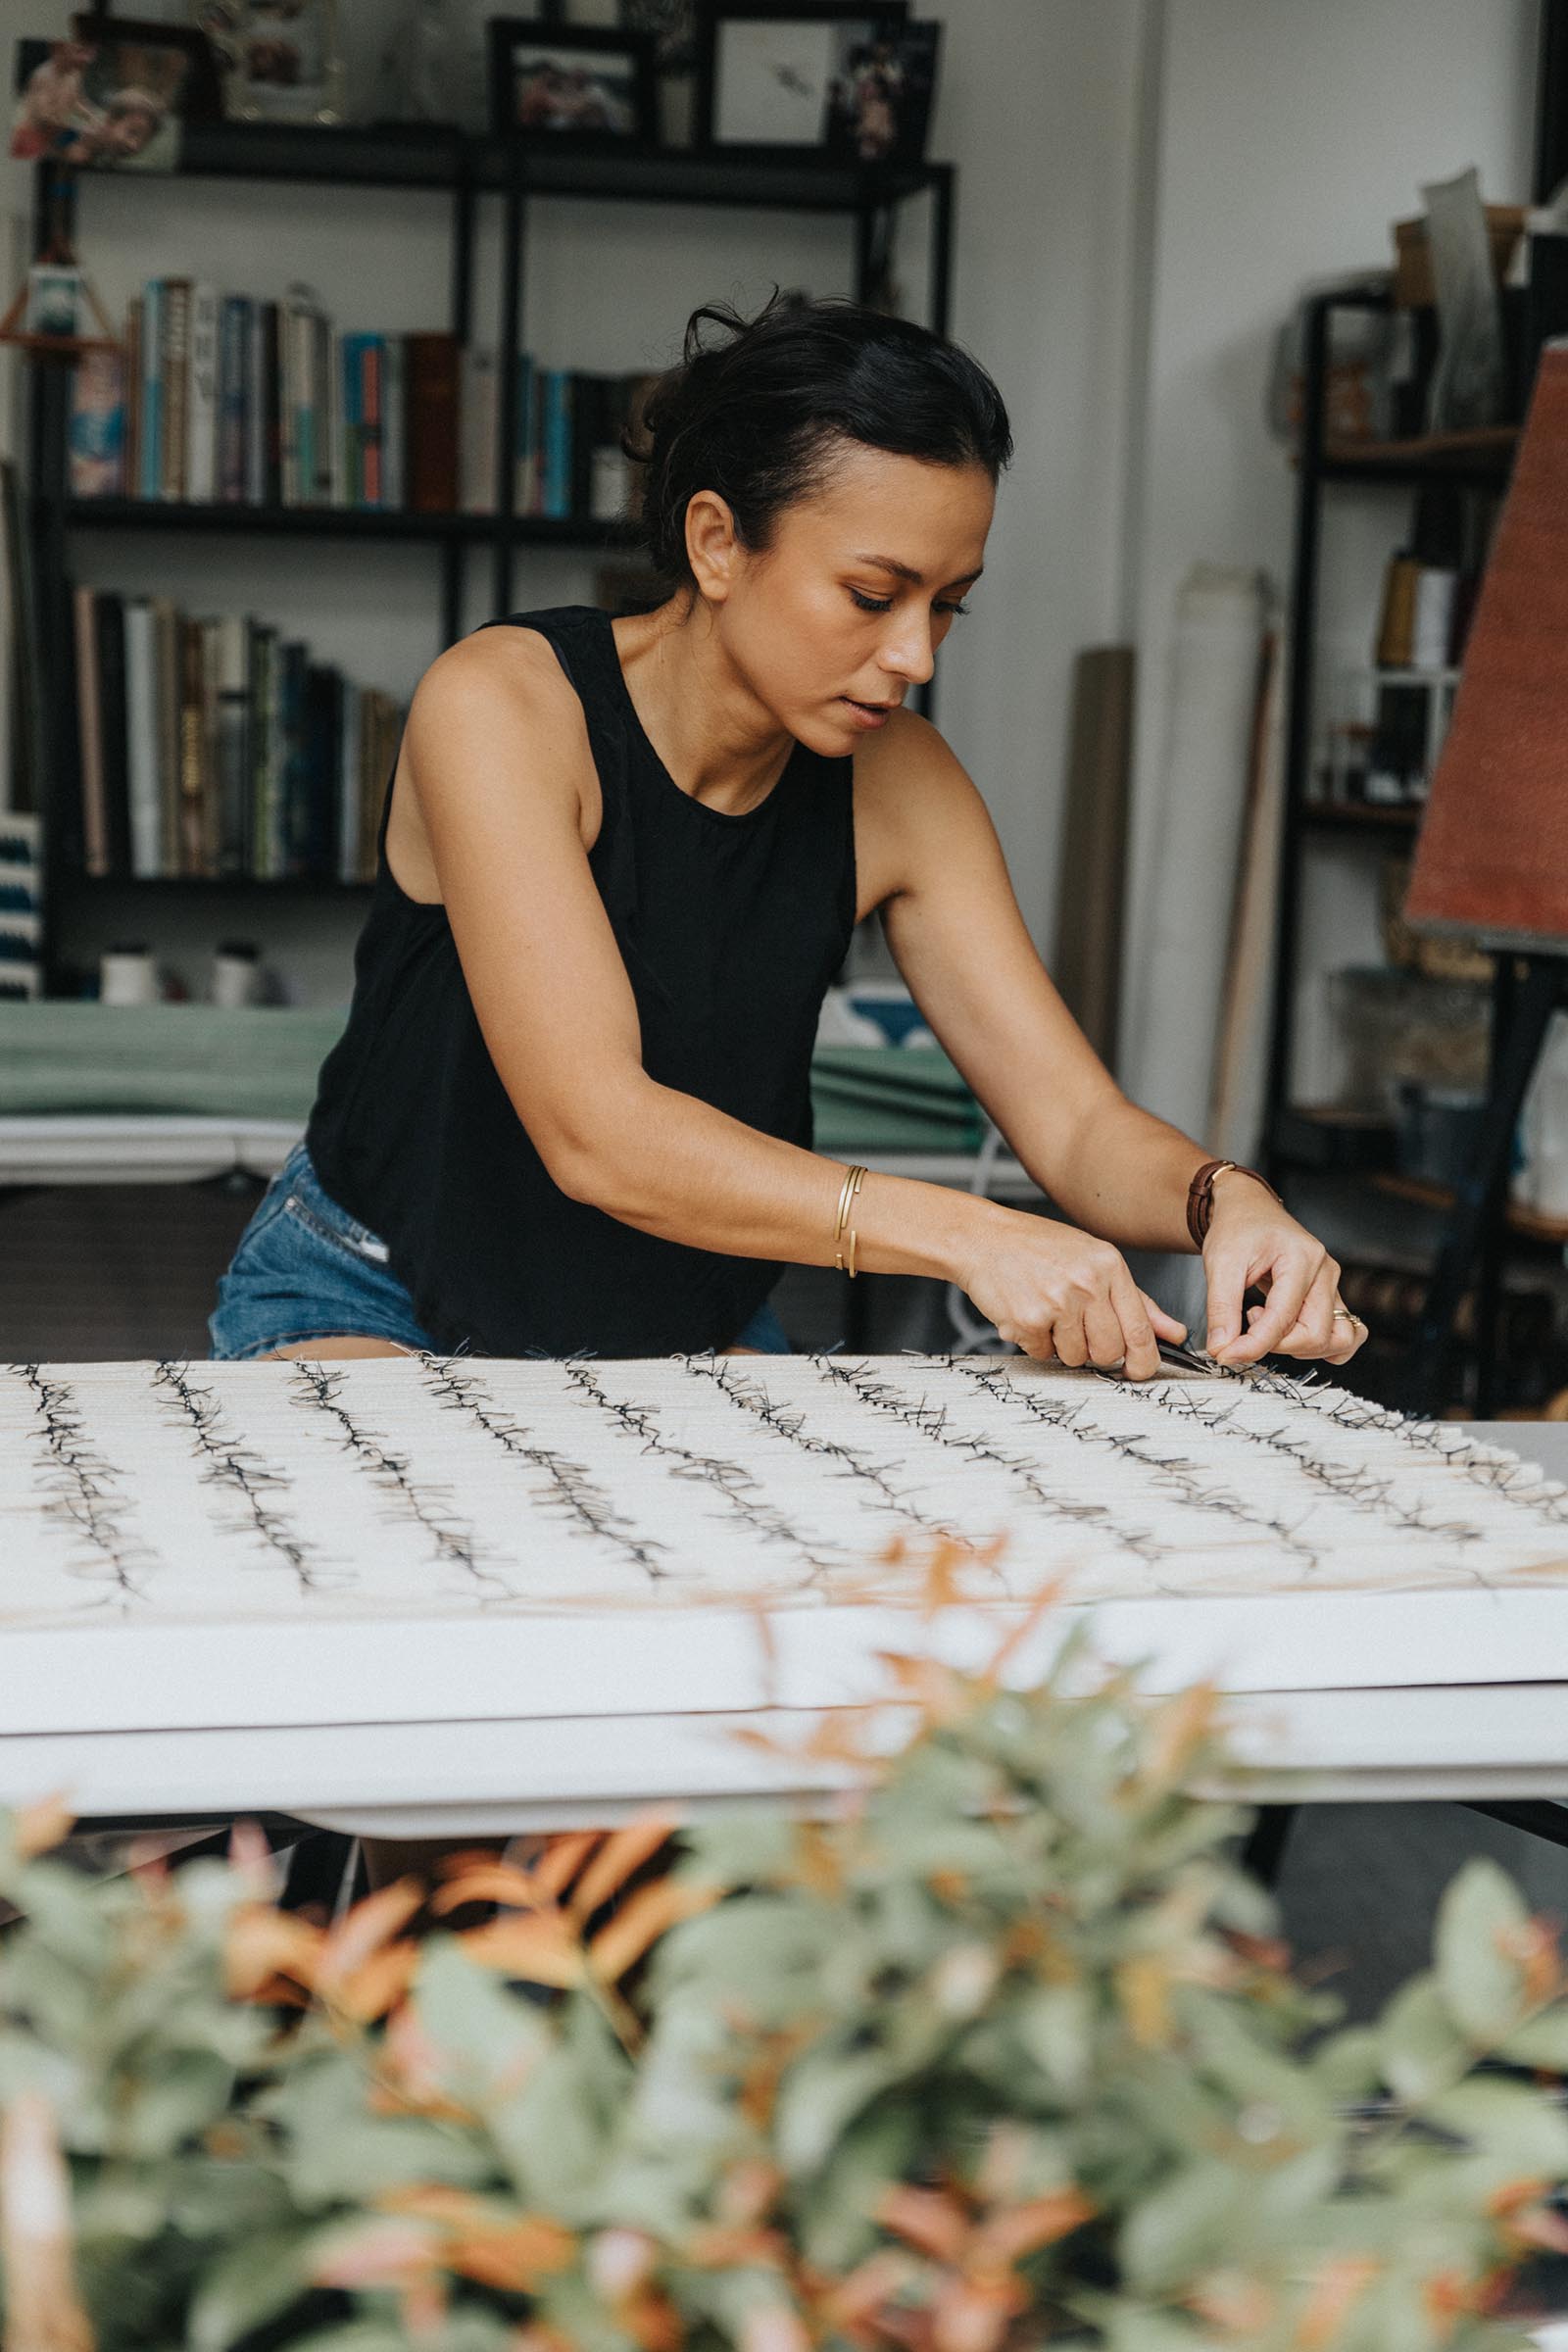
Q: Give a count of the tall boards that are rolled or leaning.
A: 3